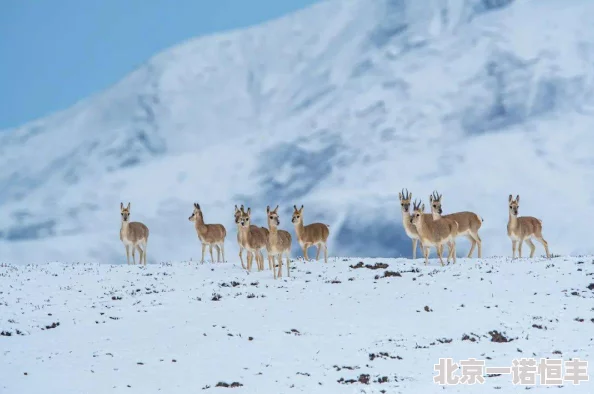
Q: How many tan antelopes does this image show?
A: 10